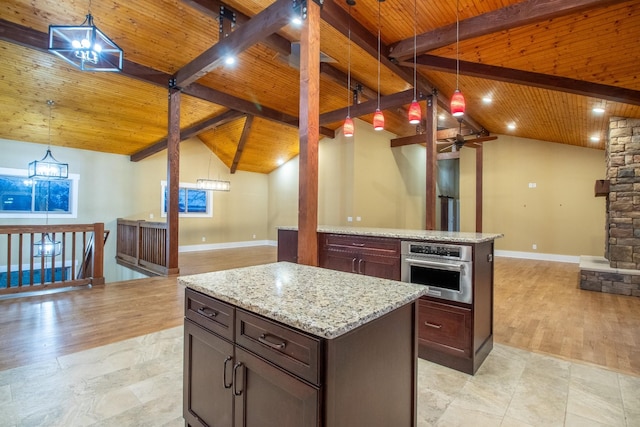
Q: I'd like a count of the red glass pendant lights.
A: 4